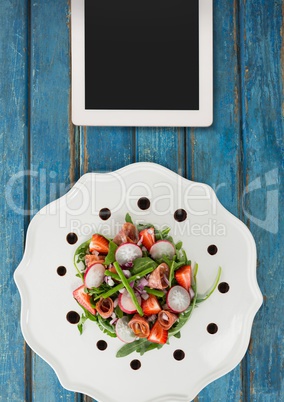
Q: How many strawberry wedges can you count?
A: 6